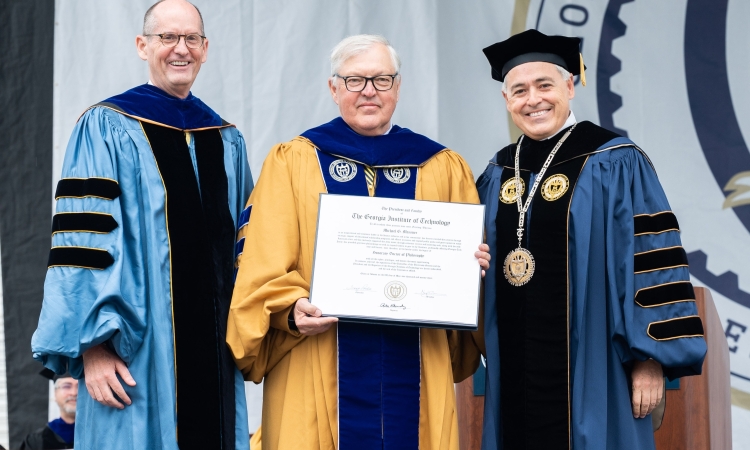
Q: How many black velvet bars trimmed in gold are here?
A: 7